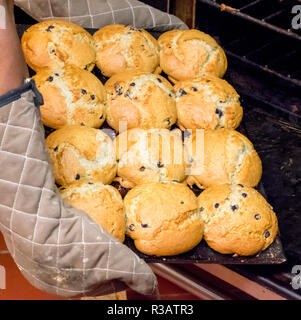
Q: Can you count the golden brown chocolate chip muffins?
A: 12